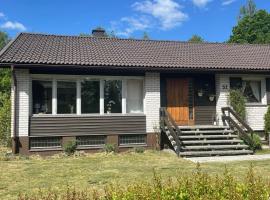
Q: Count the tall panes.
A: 5